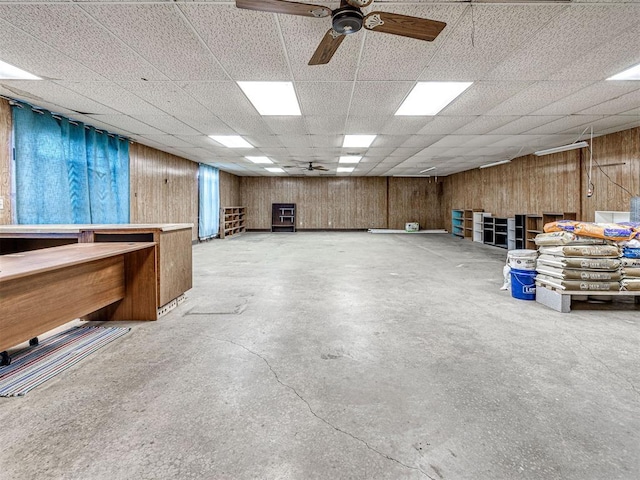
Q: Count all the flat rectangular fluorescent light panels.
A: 10